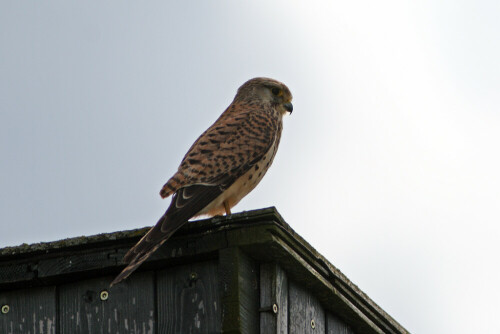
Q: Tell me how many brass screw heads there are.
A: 5